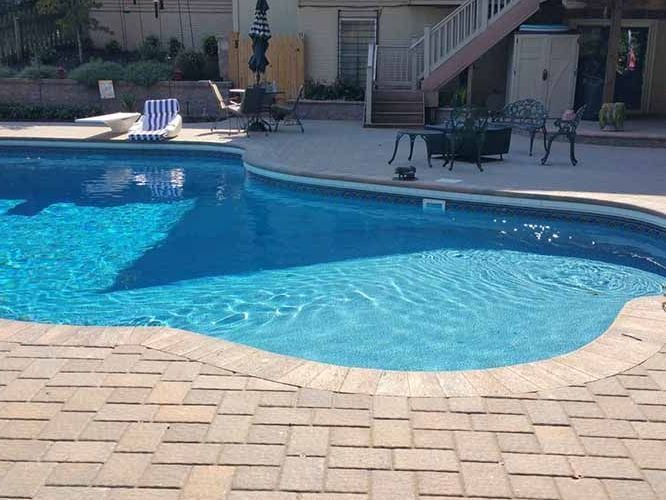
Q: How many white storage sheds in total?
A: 1